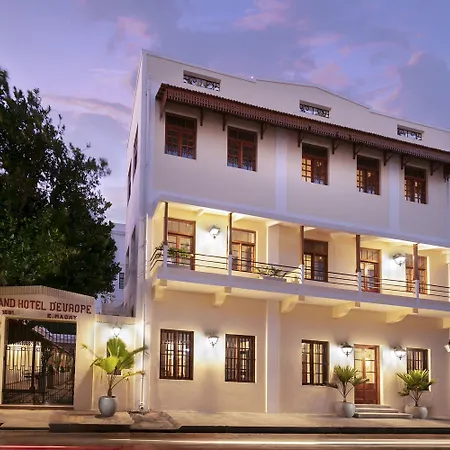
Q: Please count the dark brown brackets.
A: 10